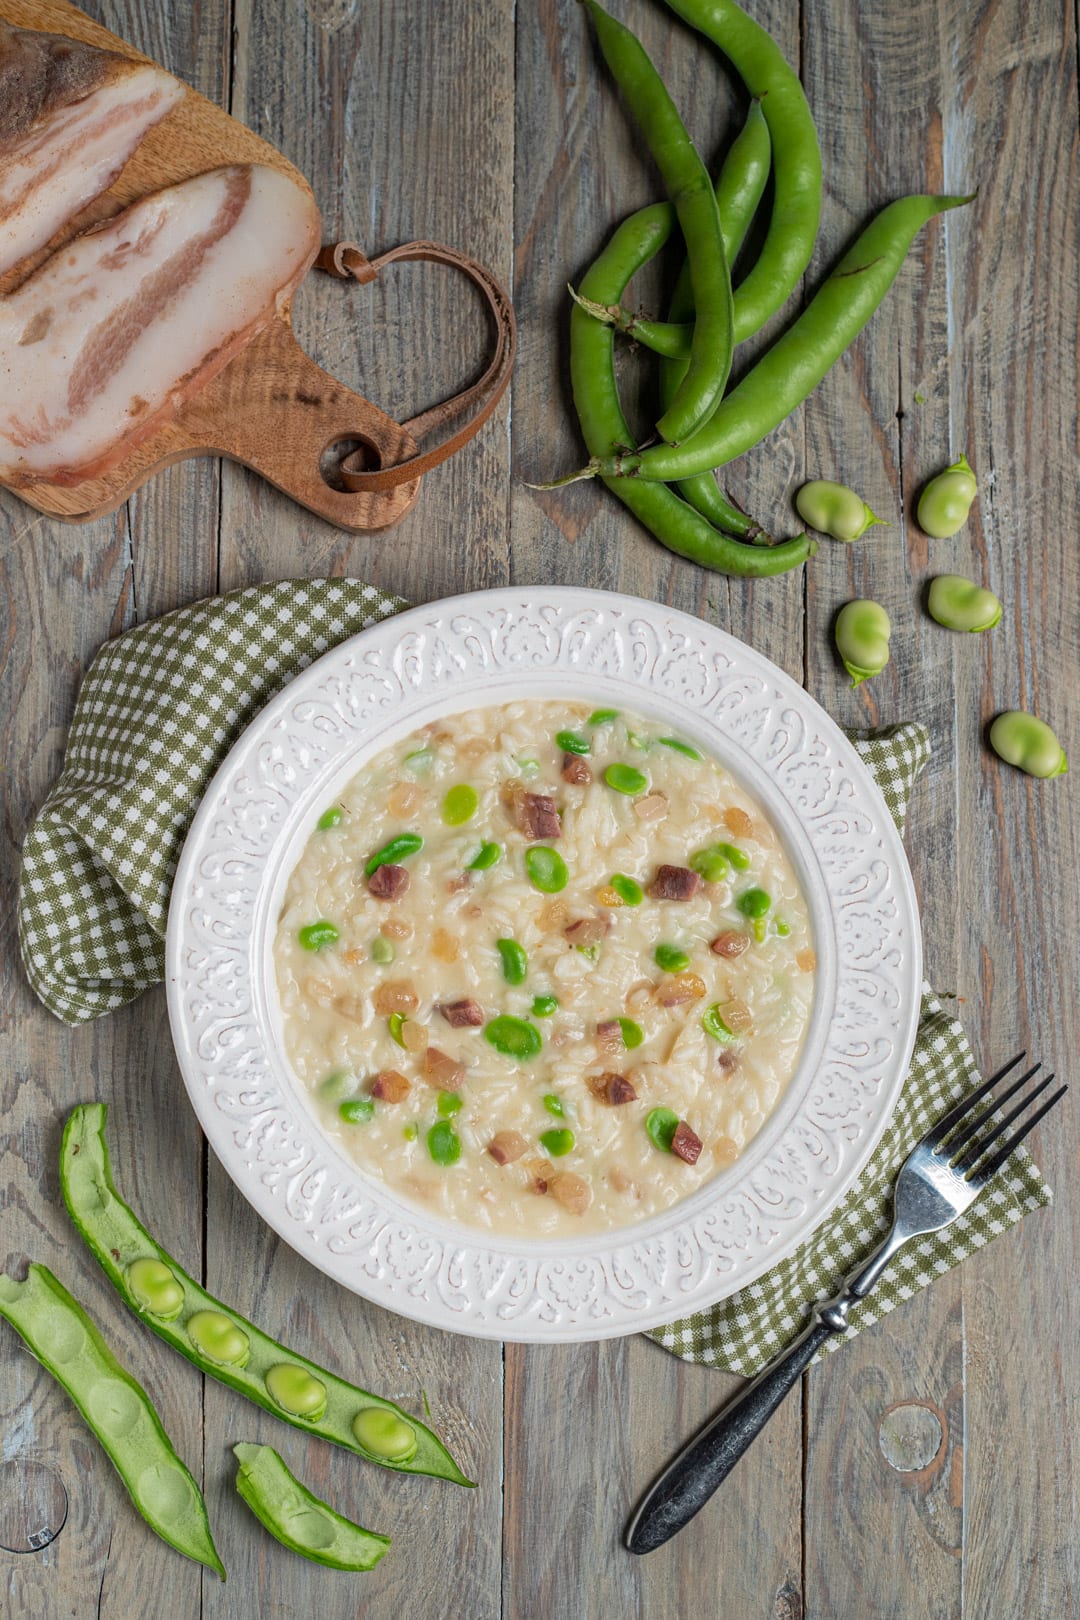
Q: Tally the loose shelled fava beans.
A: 5